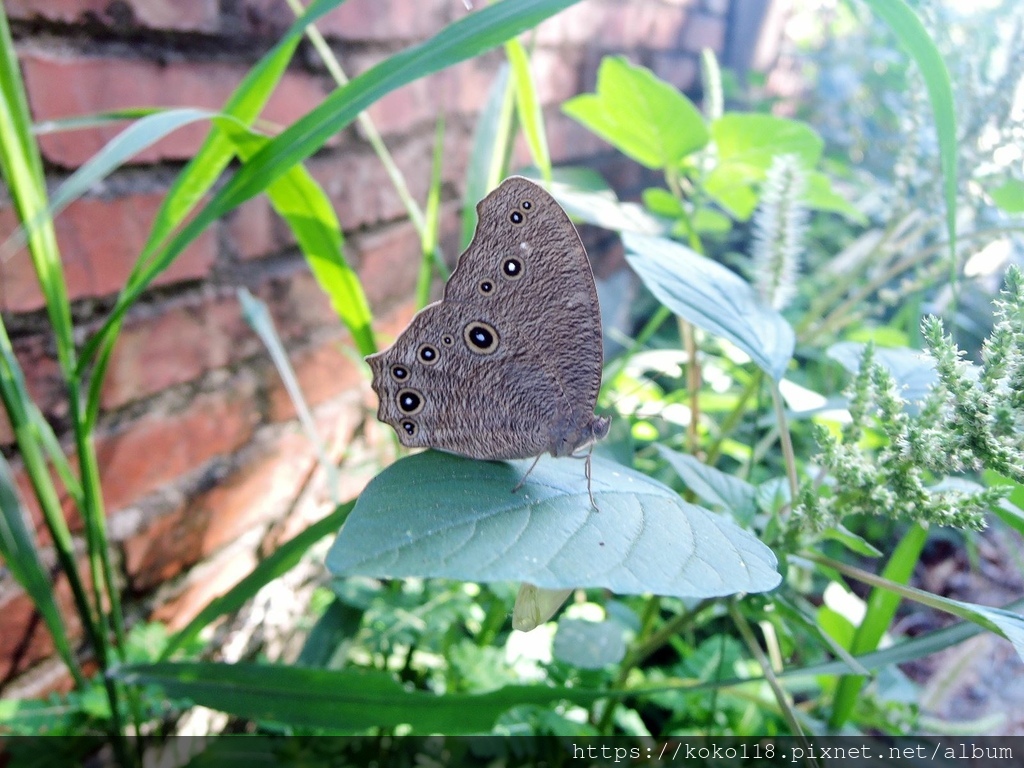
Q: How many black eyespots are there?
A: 10